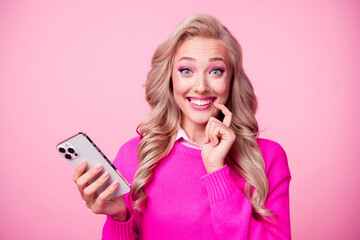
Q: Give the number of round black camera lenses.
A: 3